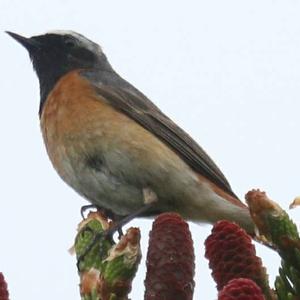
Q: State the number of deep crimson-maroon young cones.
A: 4